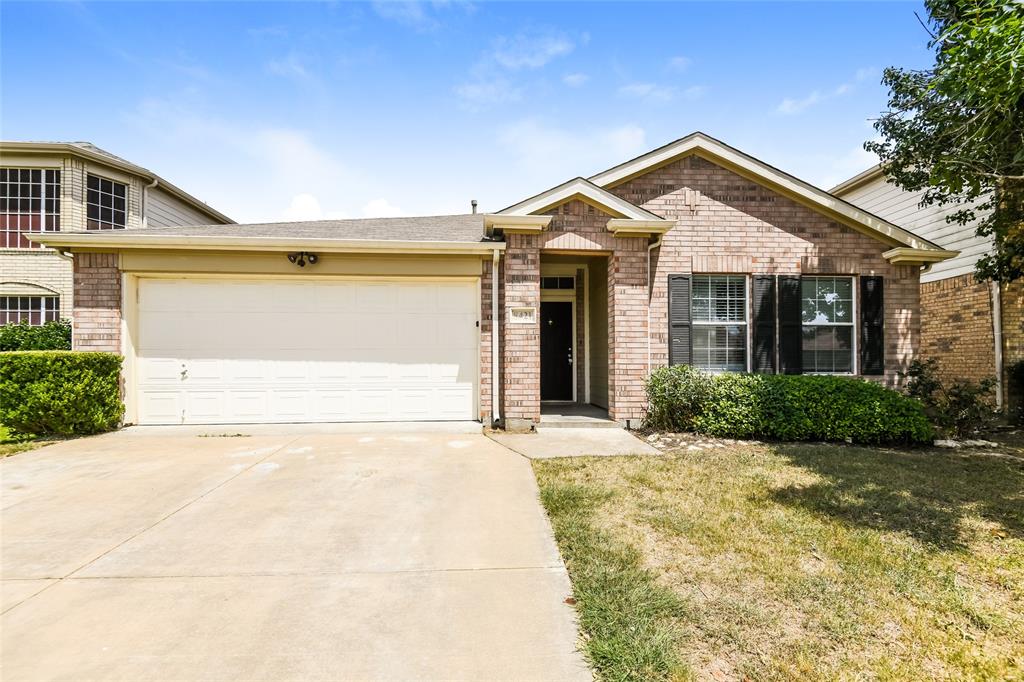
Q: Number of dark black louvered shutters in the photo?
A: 4